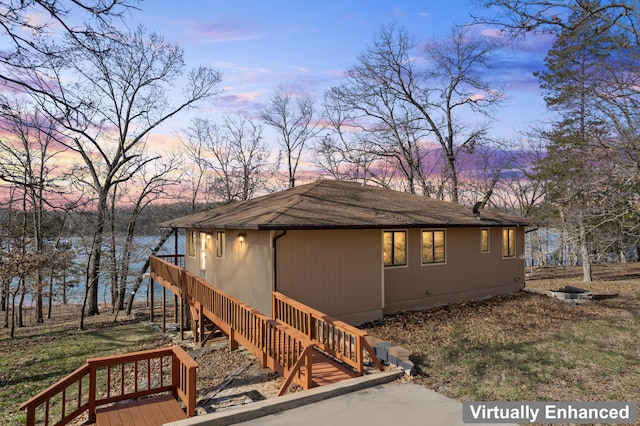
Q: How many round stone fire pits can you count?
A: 1